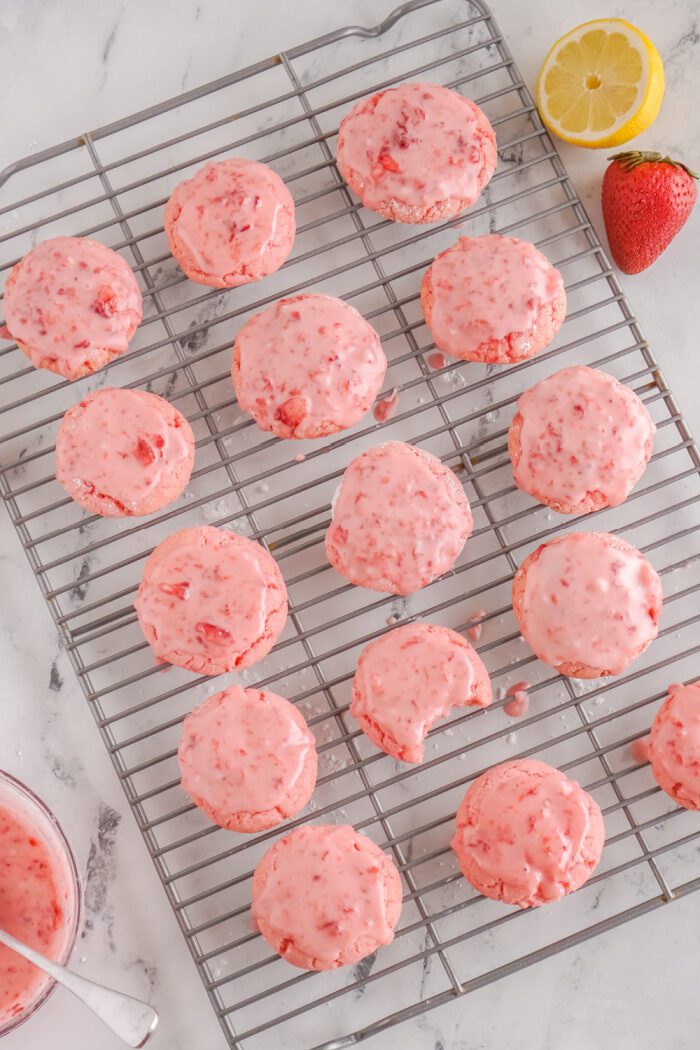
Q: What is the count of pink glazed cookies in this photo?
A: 15